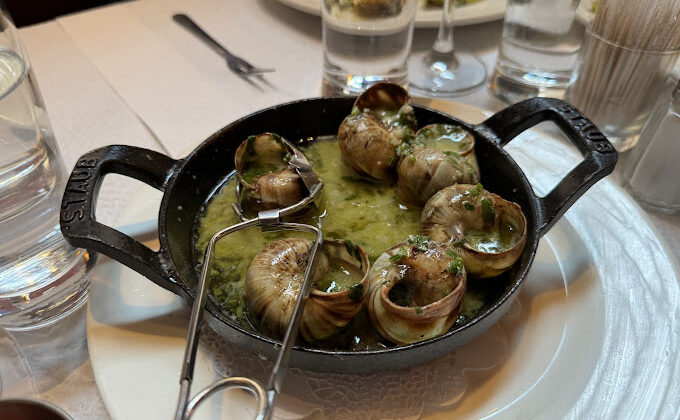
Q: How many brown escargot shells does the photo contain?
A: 6